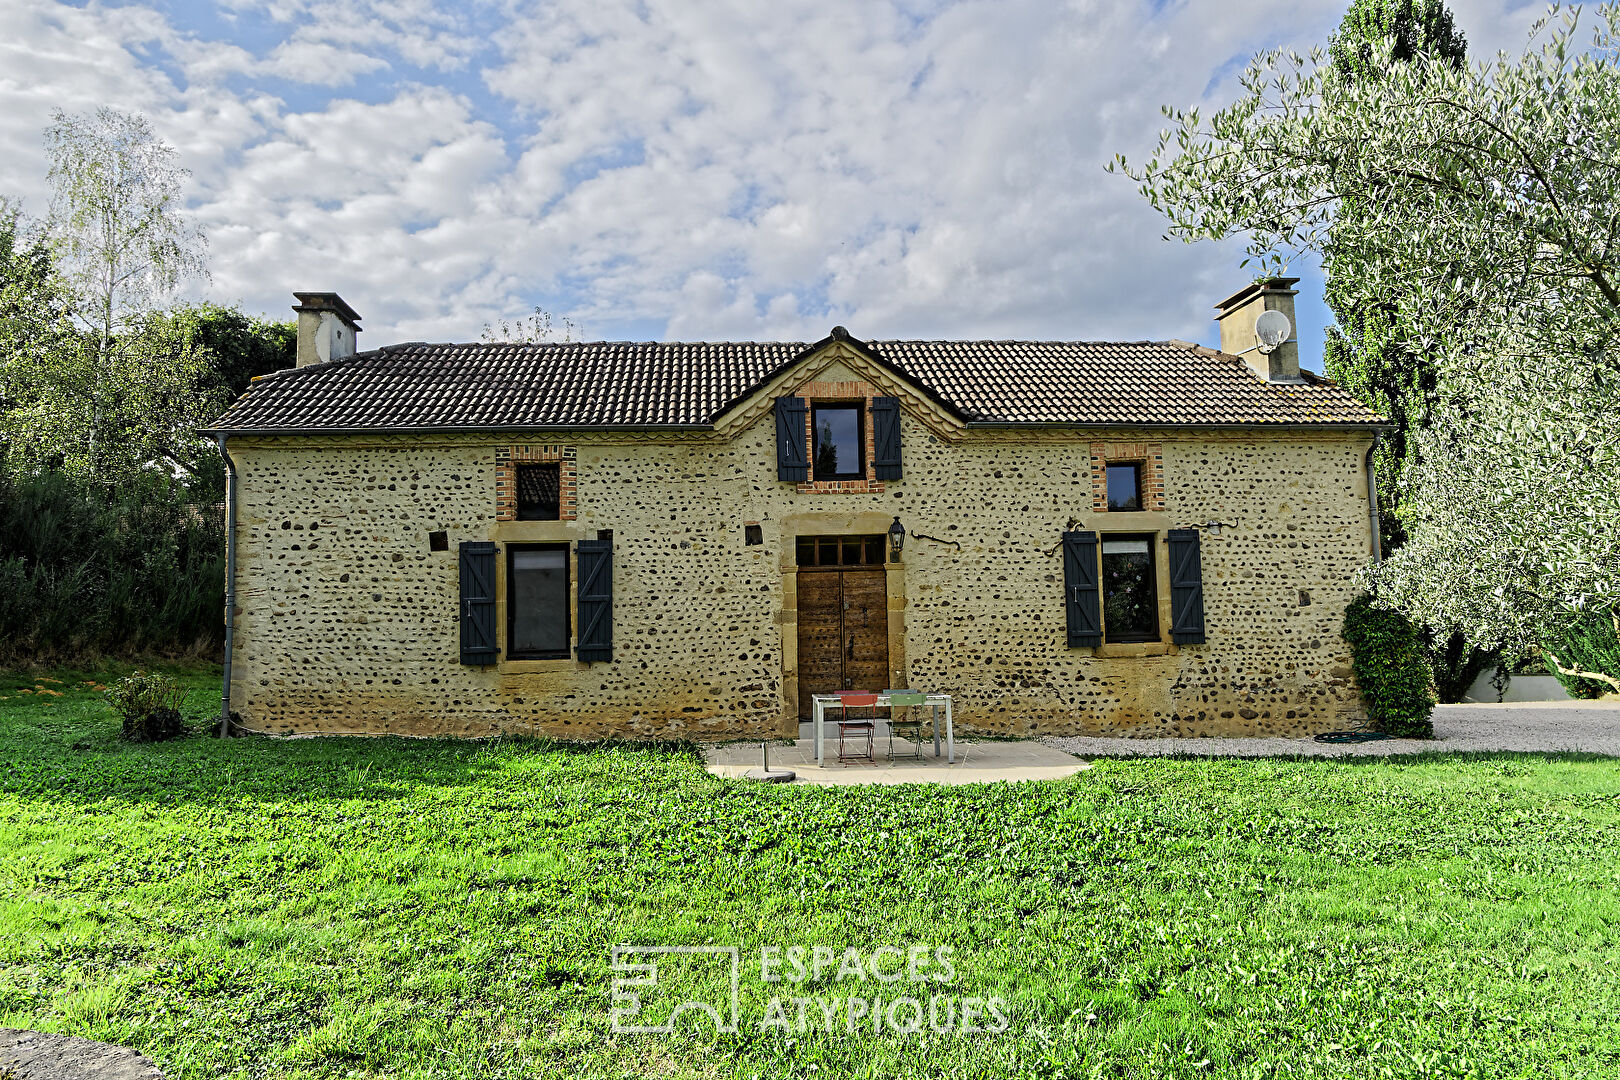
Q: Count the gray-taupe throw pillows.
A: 0